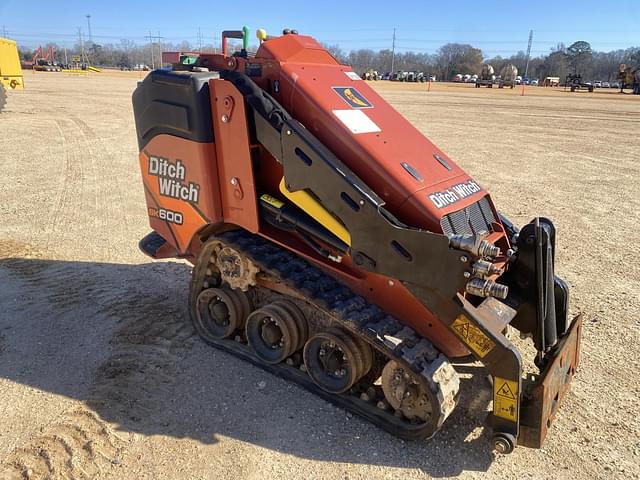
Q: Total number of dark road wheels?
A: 3